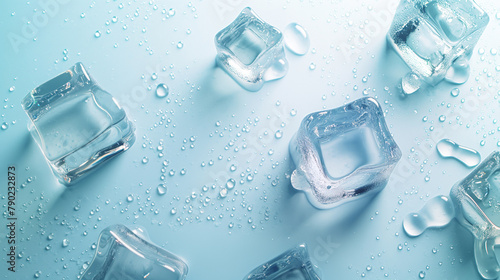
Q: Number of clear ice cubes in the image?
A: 7